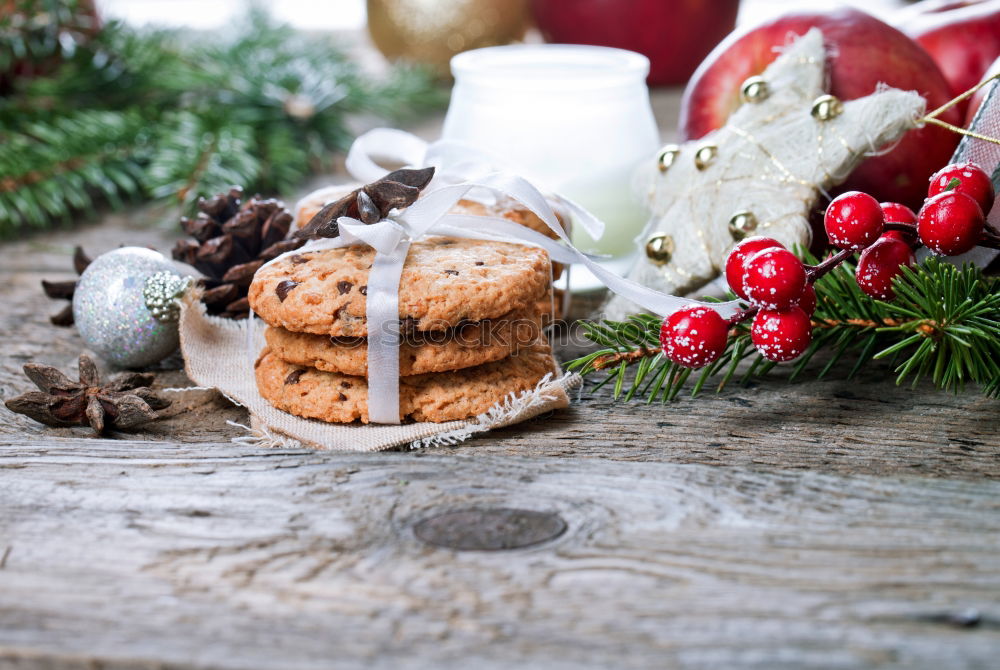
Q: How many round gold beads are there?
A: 6